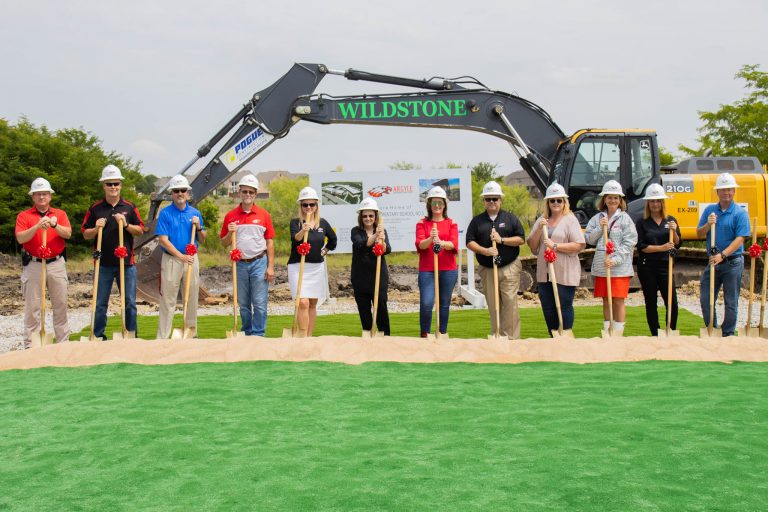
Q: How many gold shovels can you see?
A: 15